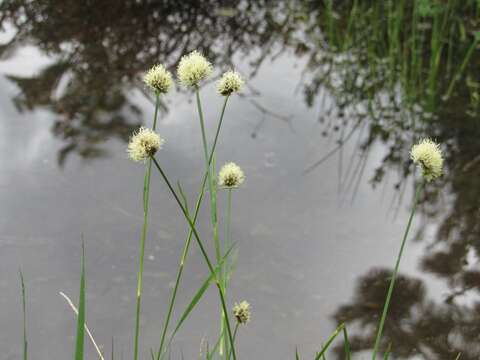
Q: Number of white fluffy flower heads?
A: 7